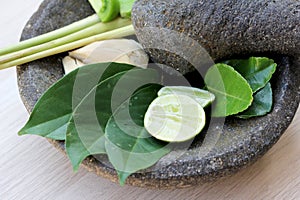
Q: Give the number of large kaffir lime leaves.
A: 3